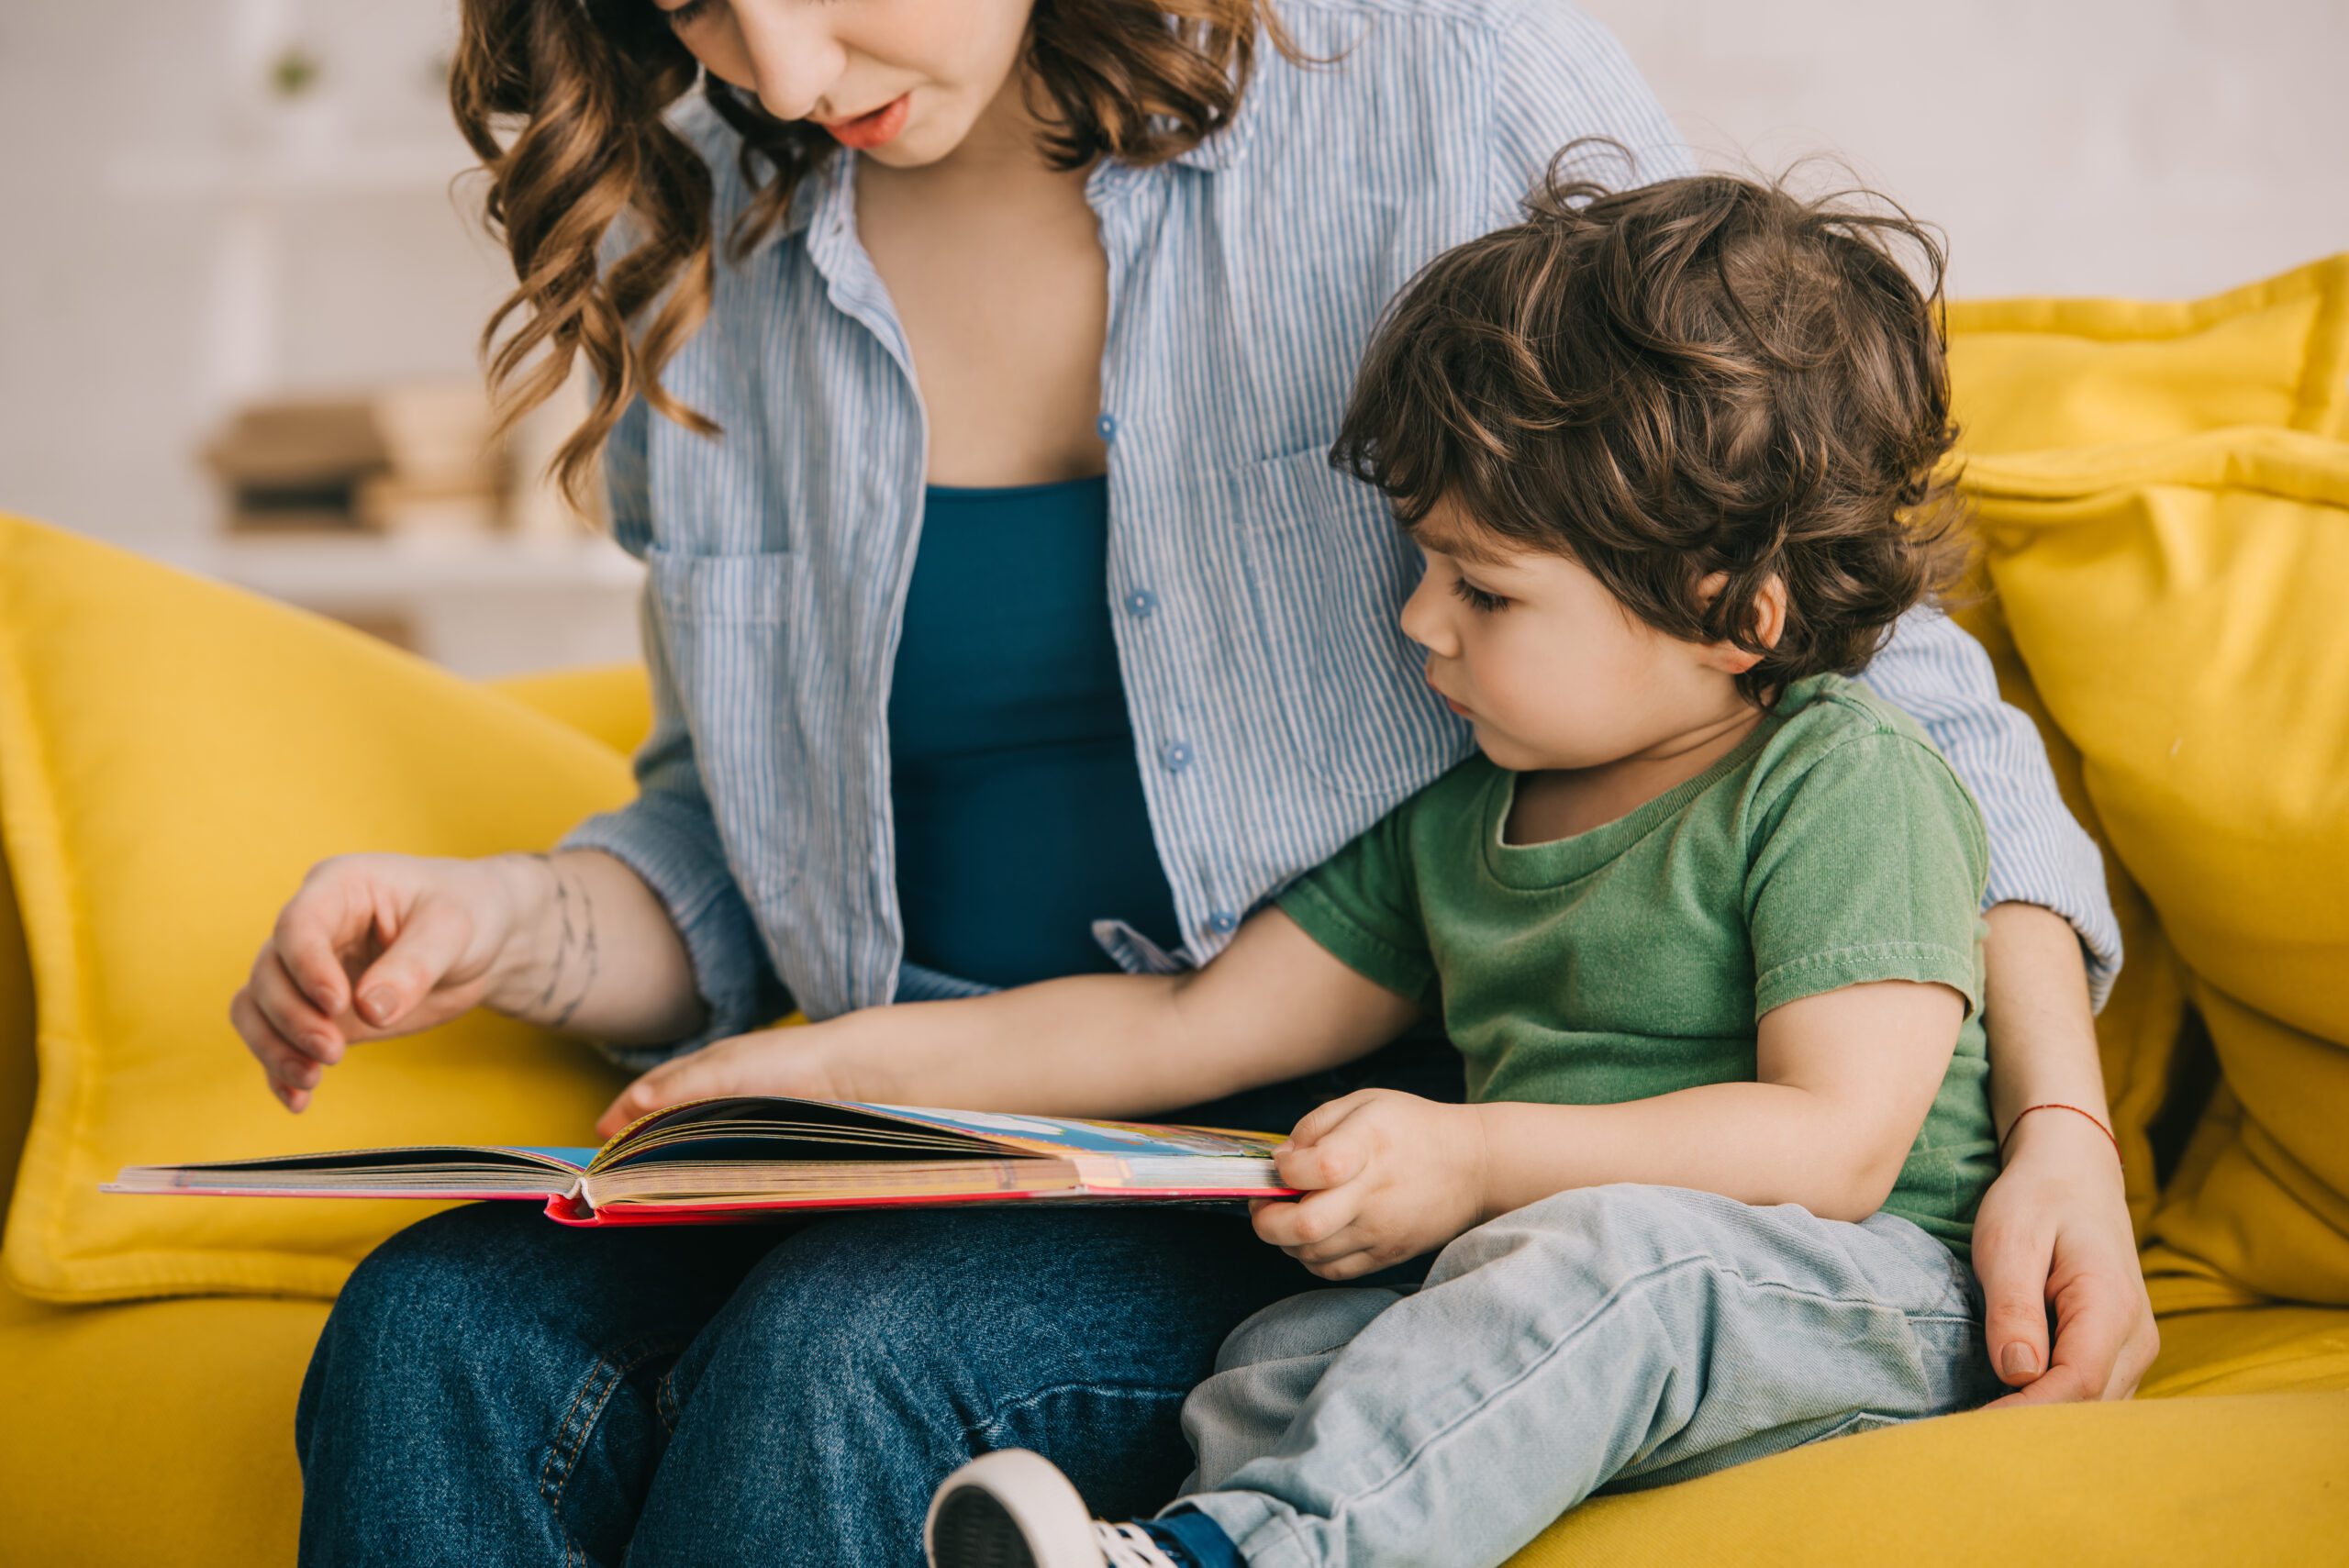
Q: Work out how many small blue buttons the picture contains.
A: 4